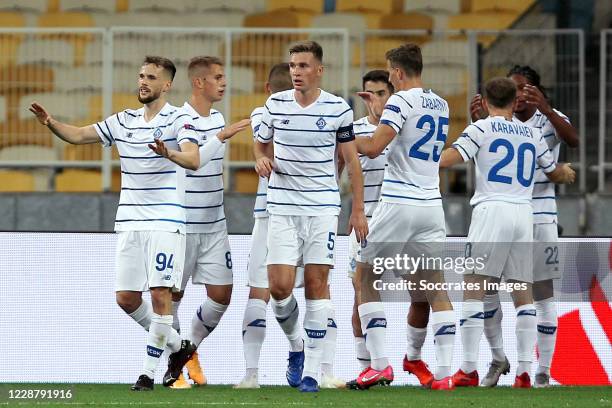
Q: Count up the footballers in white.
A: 8